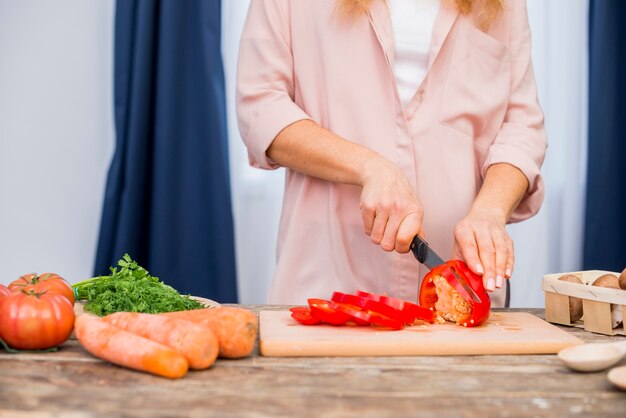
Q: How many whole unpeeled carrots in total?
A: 3